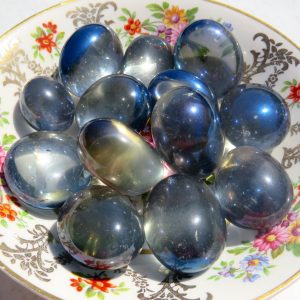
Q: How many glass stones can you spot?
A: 13